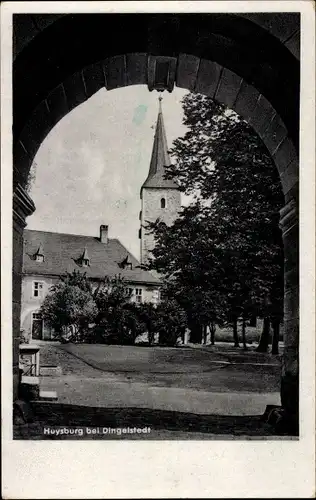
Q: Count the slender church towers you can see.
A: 1